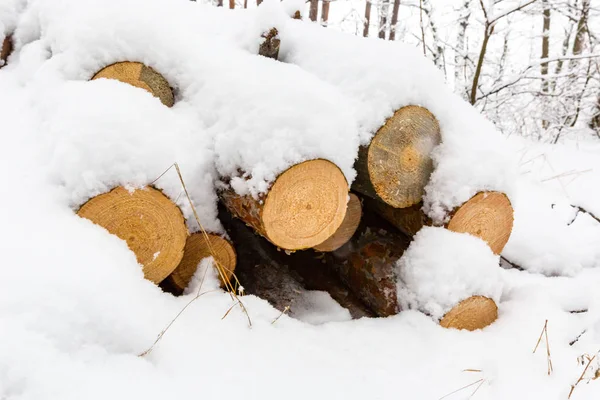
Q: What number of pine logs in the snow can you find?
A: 8